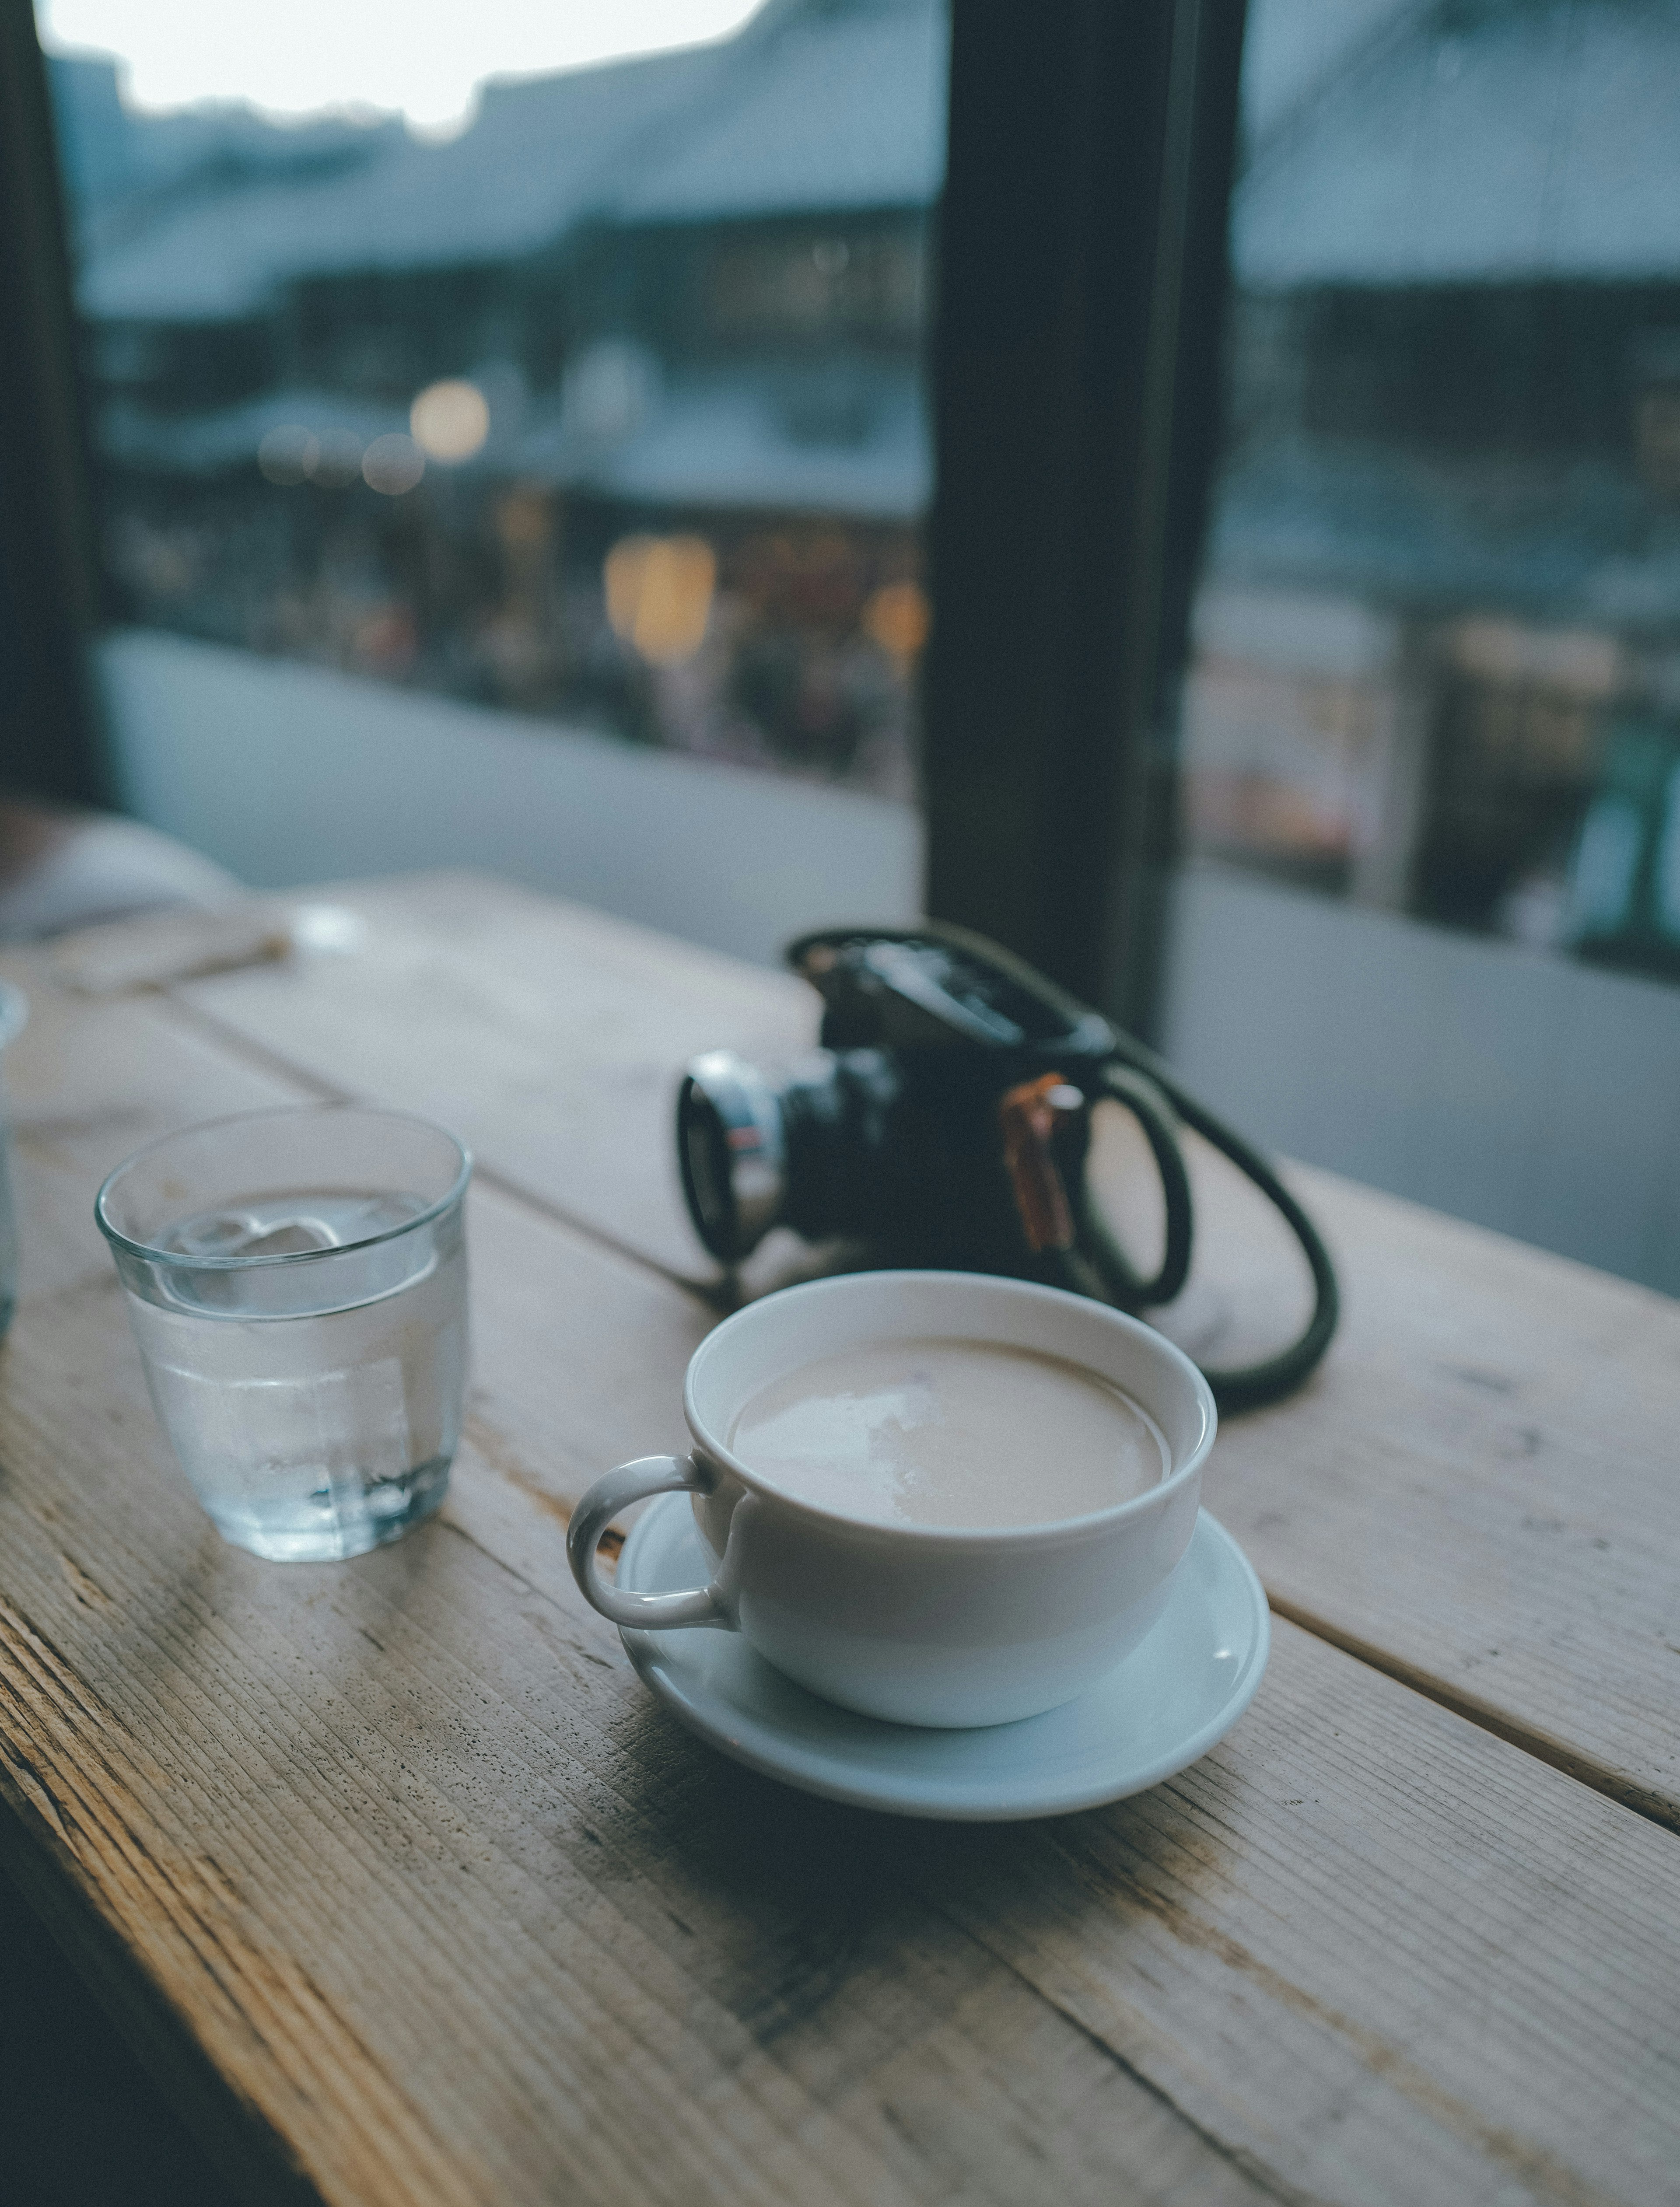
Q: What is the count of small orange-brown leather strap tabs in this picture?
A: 1